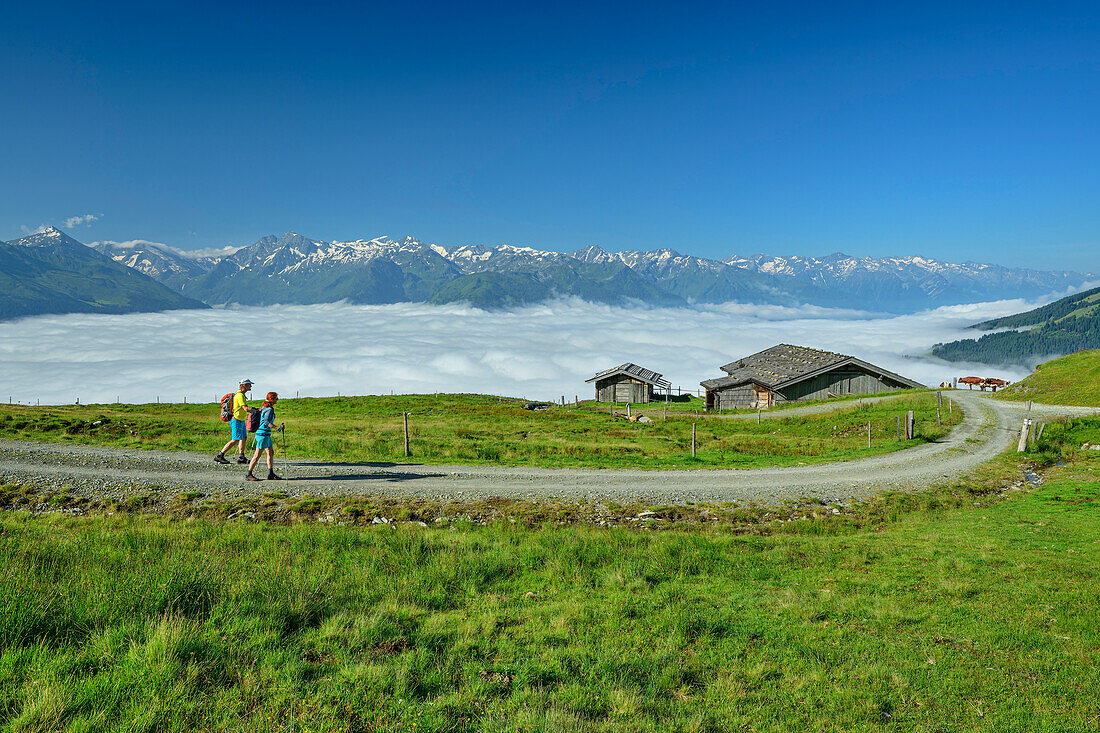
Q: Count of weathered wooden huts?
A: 2